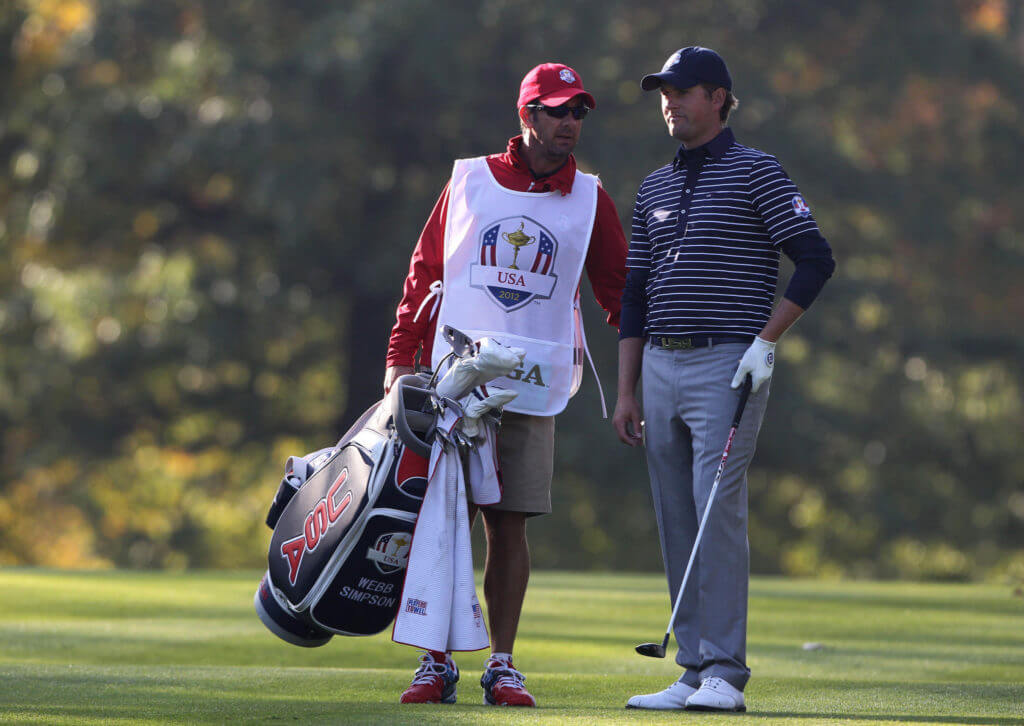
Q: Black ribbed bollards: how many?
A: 0